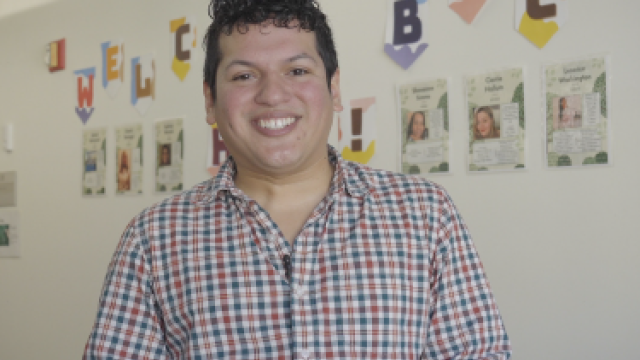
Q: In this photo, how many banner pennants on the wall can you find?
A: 9